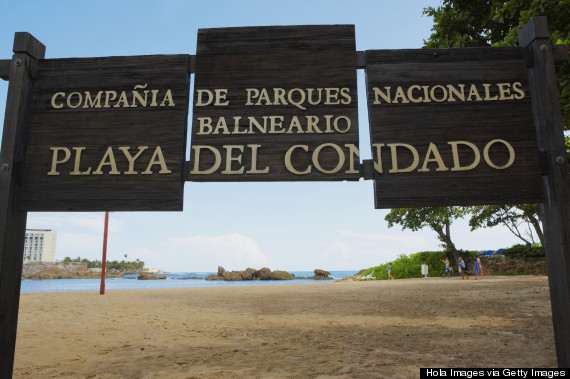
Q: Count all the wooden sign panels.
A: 3